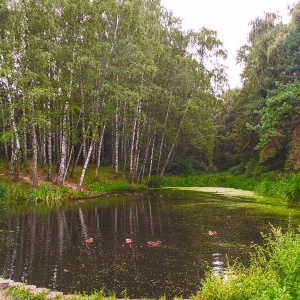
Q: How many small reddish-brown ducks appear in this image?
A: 4